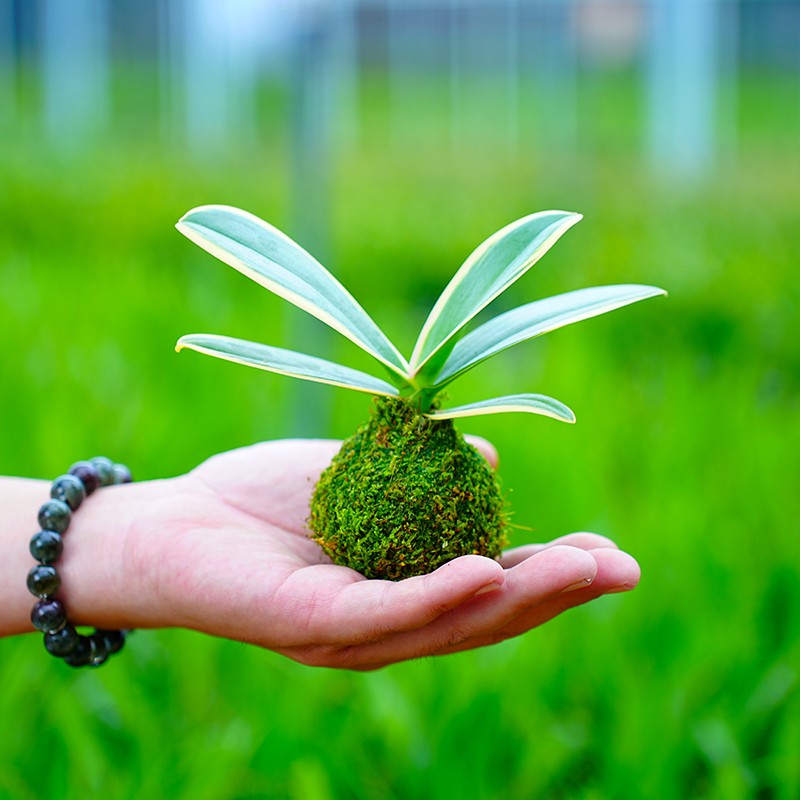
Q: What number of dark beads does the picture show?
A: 12